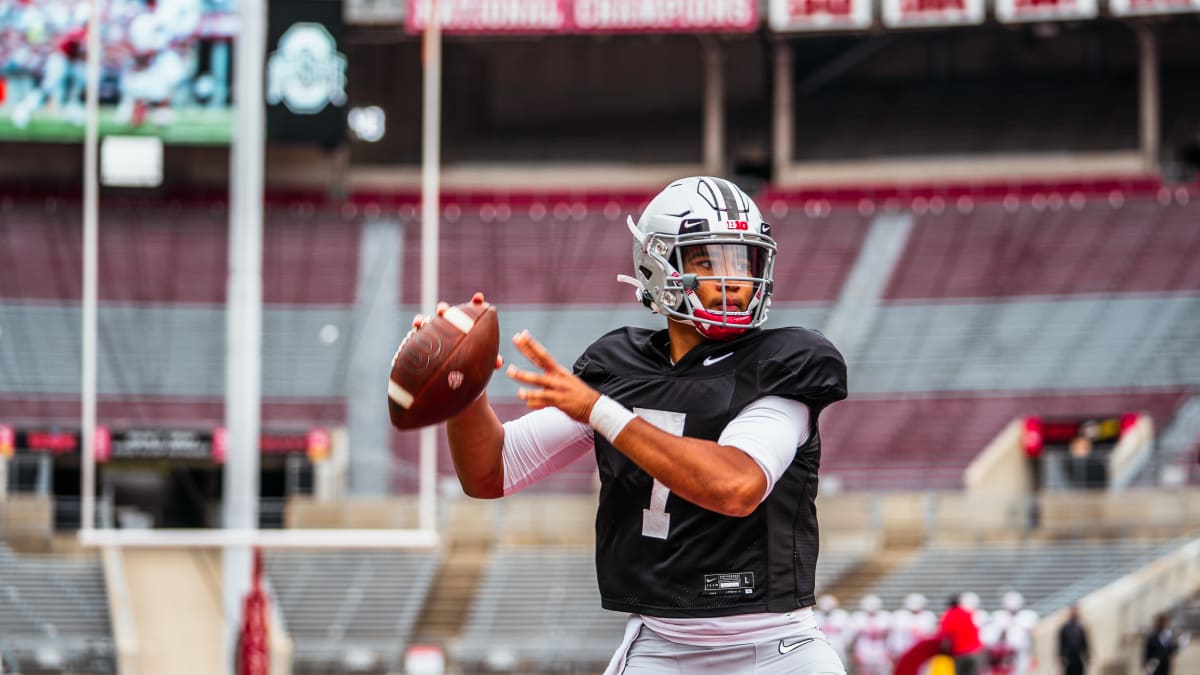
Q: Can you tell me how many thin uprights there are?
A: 2